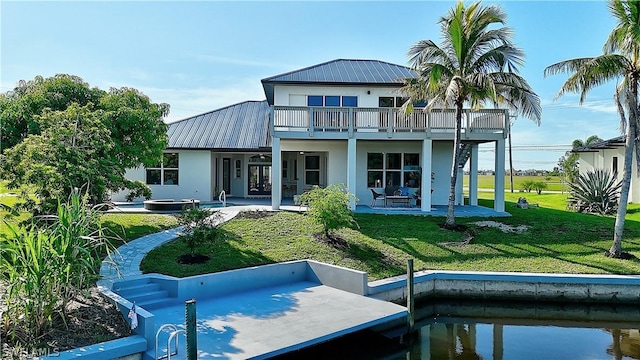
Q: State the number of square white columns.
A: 5